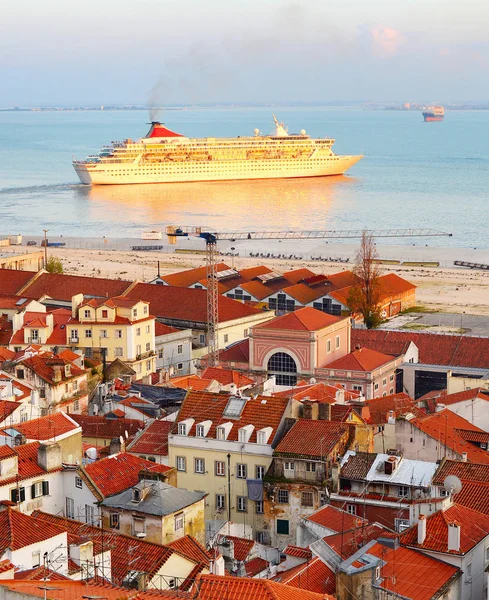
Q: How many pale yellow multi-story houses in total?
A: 2